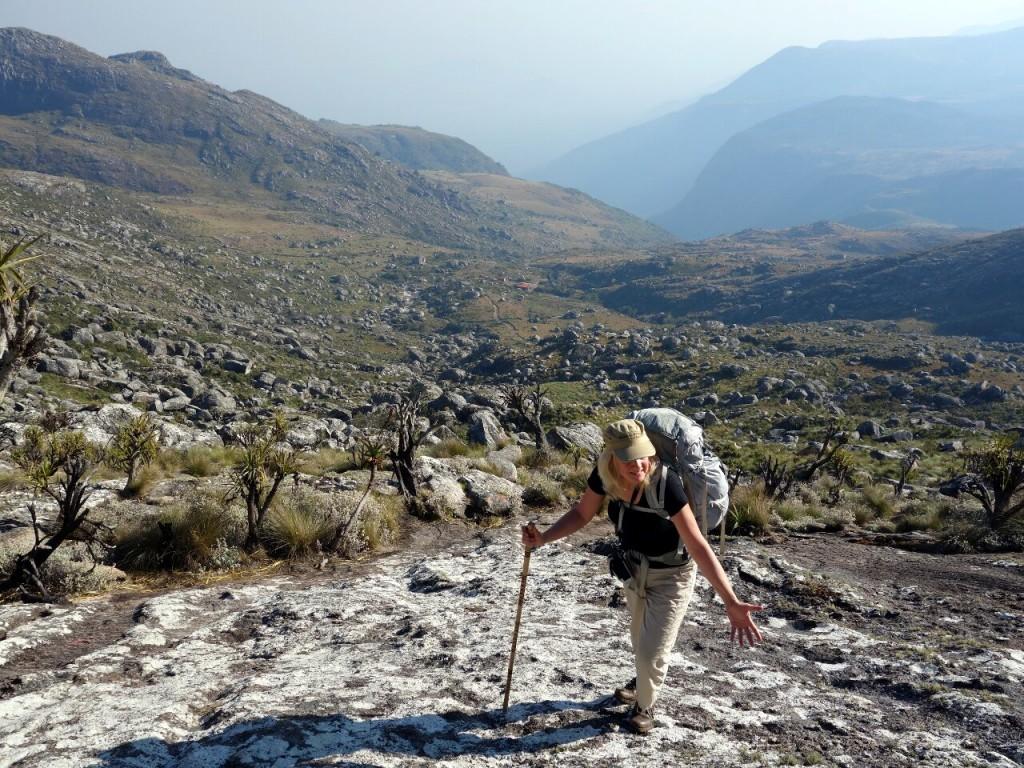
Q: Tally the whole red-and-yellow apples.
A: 0